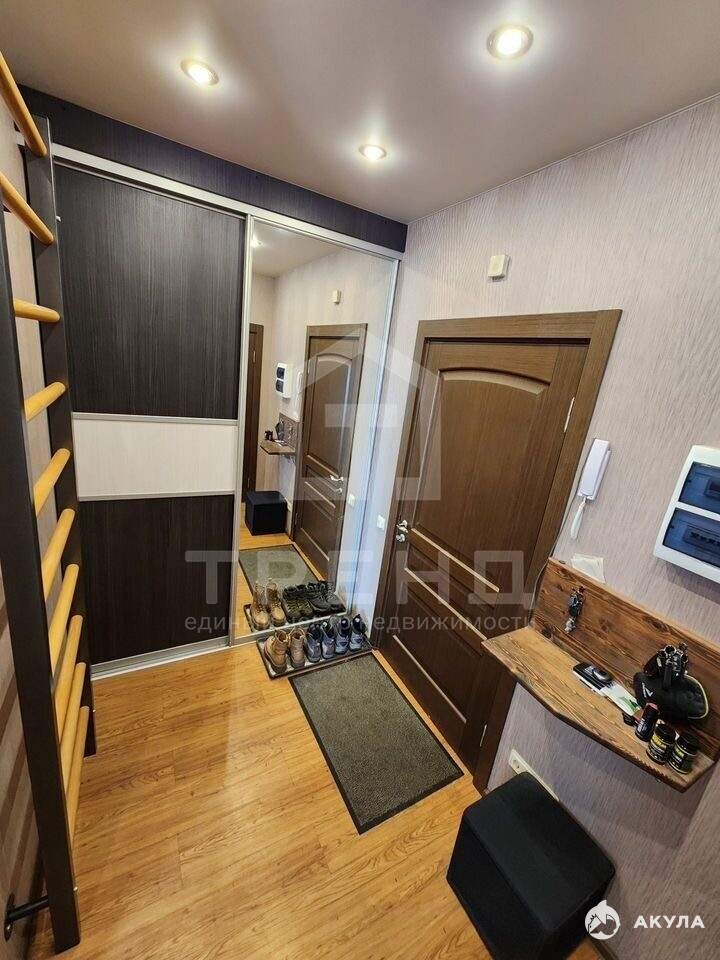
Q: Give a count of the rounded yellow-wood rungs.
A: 10